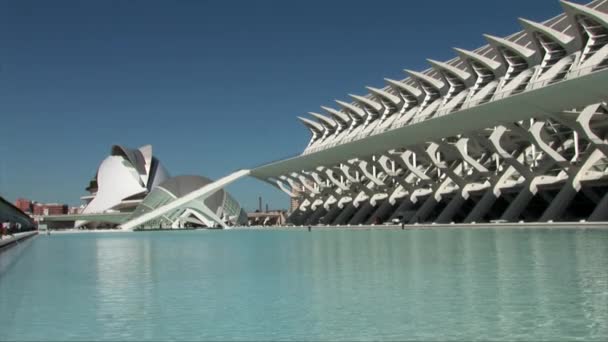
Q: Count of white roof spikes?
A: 13